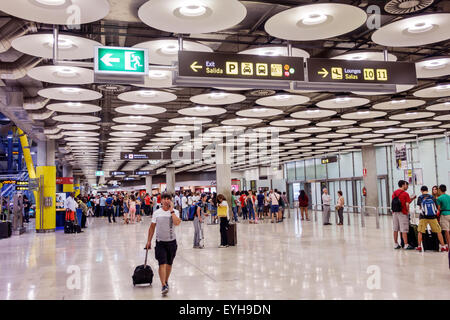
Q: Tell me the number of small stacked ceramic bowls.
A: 0